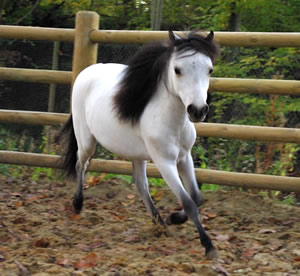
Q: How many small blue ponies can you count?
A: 0